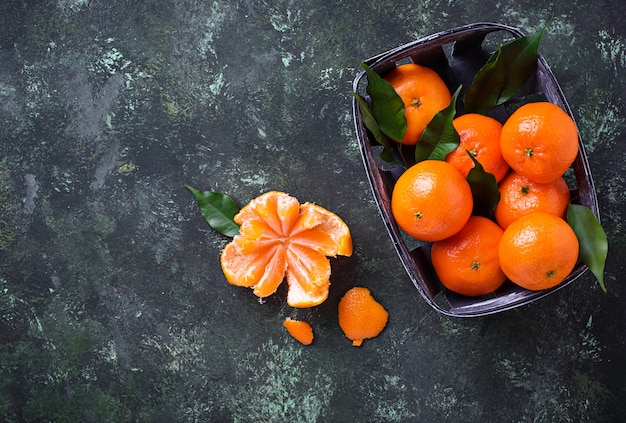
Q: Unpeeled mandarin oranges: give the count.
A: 7